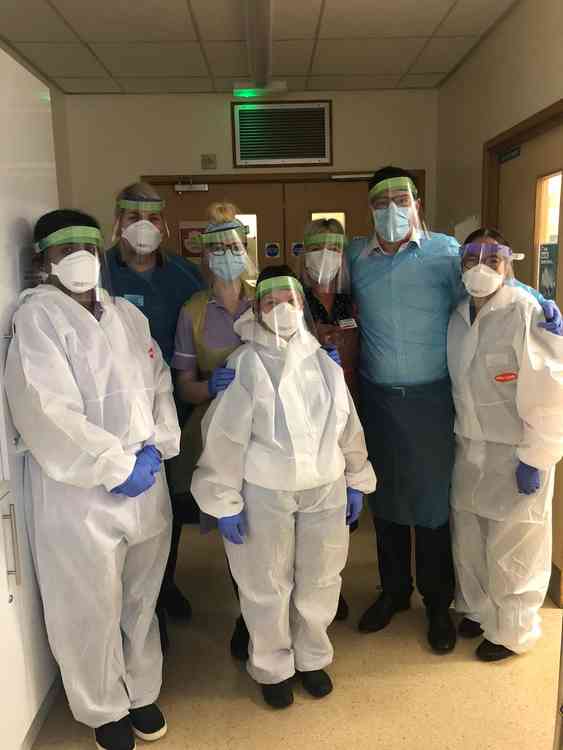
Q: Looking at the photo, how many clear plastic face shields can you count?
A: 7